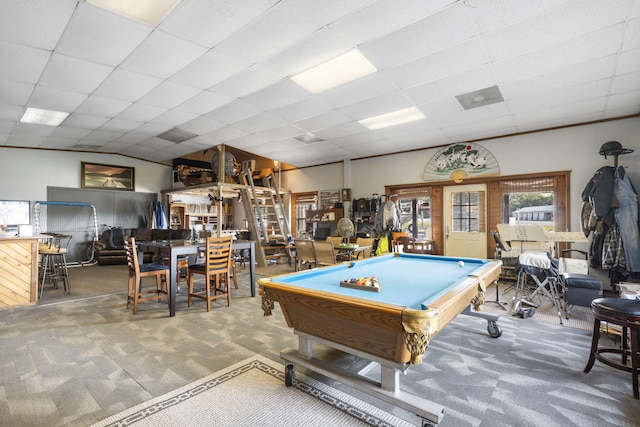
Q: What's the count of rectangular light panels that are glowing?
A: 4